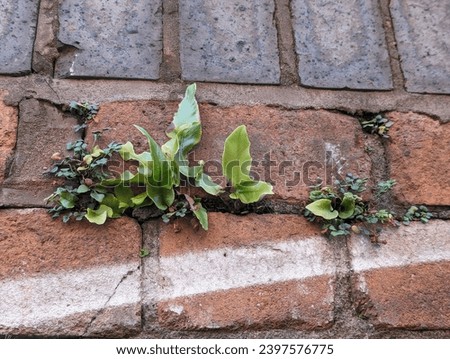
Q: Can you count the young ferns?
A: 3